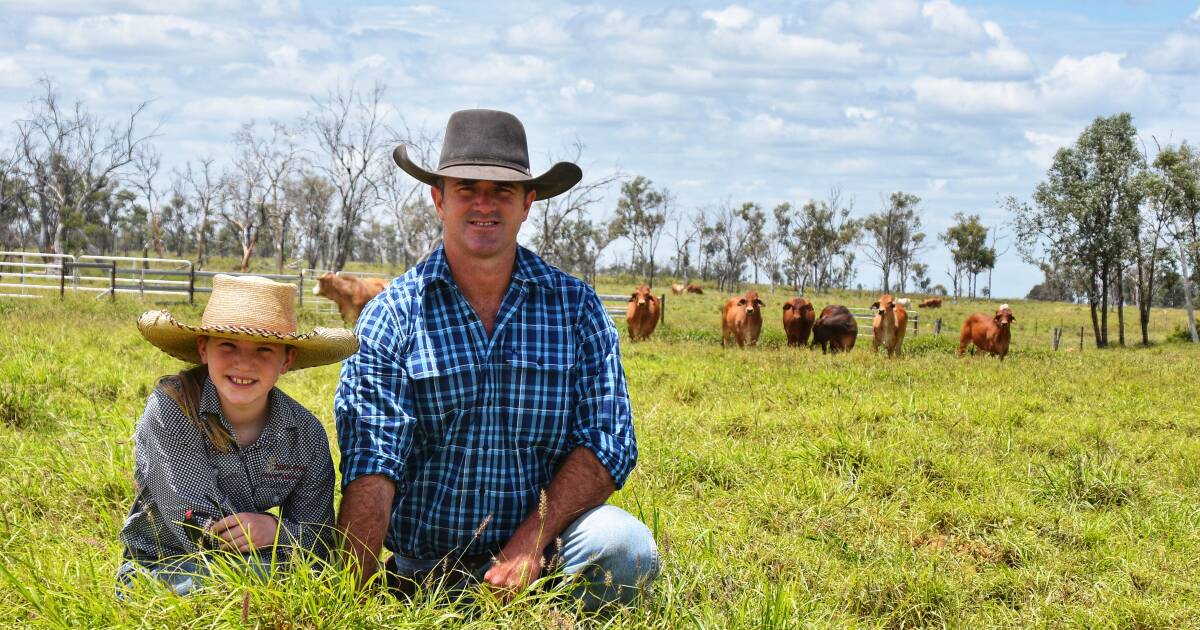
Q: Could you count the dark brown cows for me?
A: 1